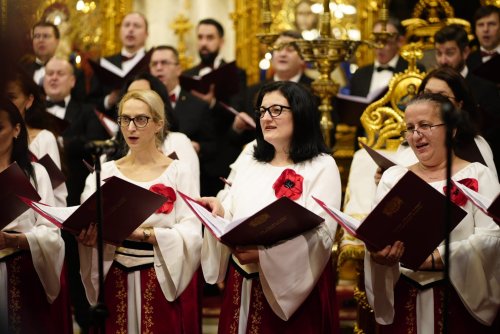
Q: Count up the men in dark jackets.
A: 9